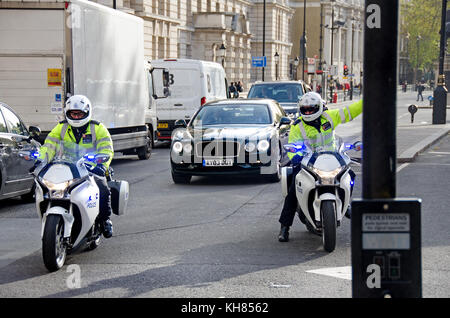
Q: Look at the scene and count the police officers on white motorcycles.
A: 2